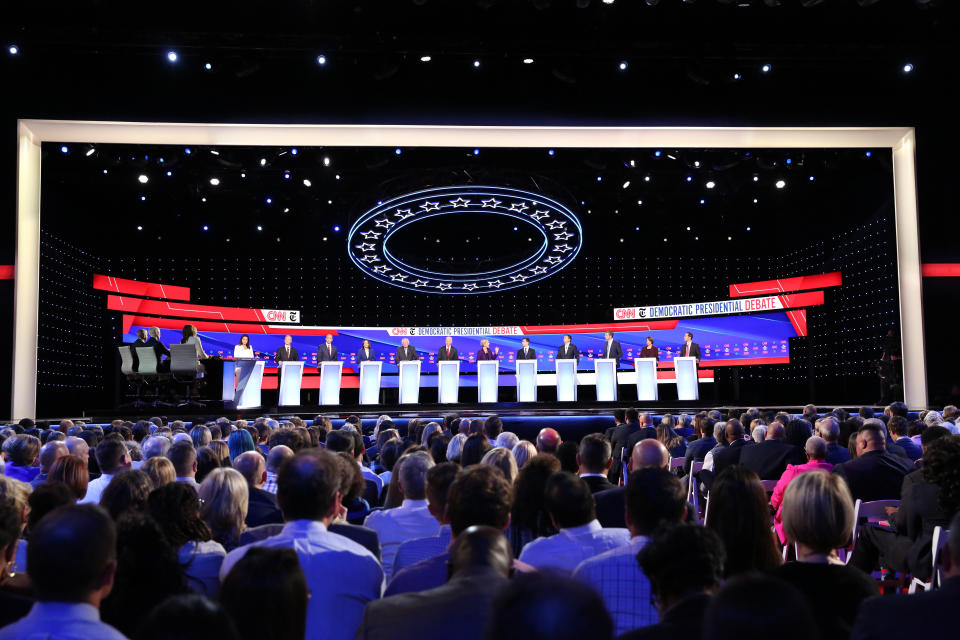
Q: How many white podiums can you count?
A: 12